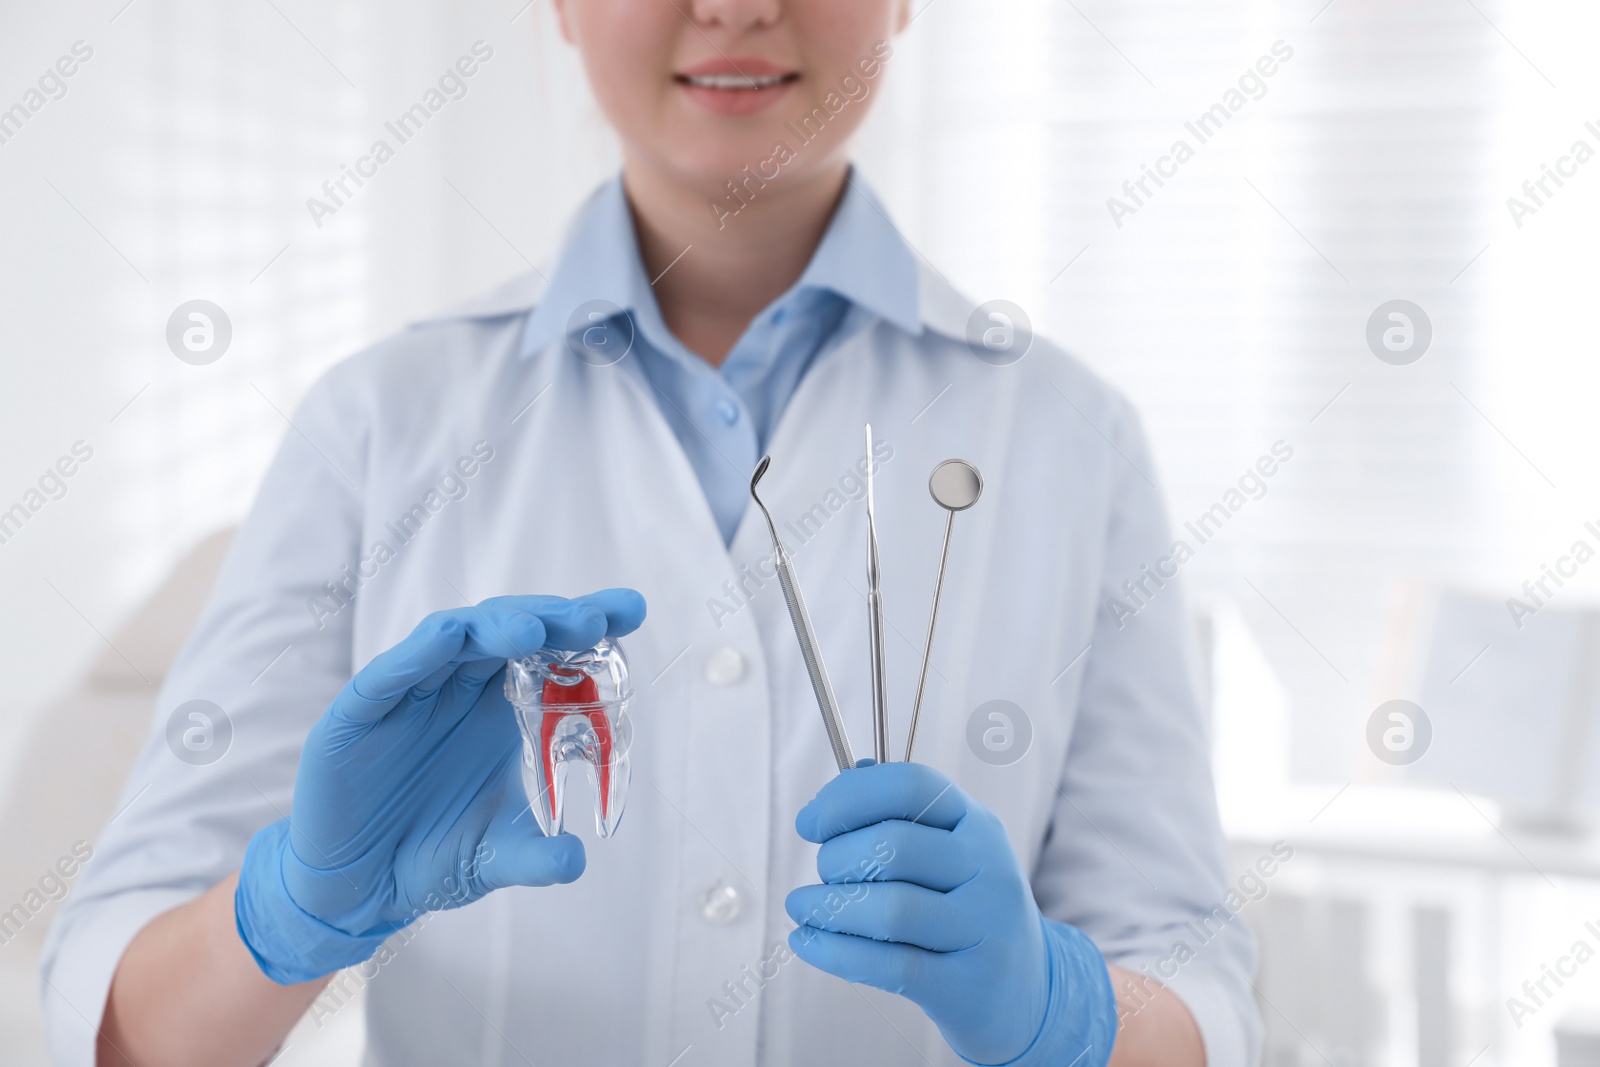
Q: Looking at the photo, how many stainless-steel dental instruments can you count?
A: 3